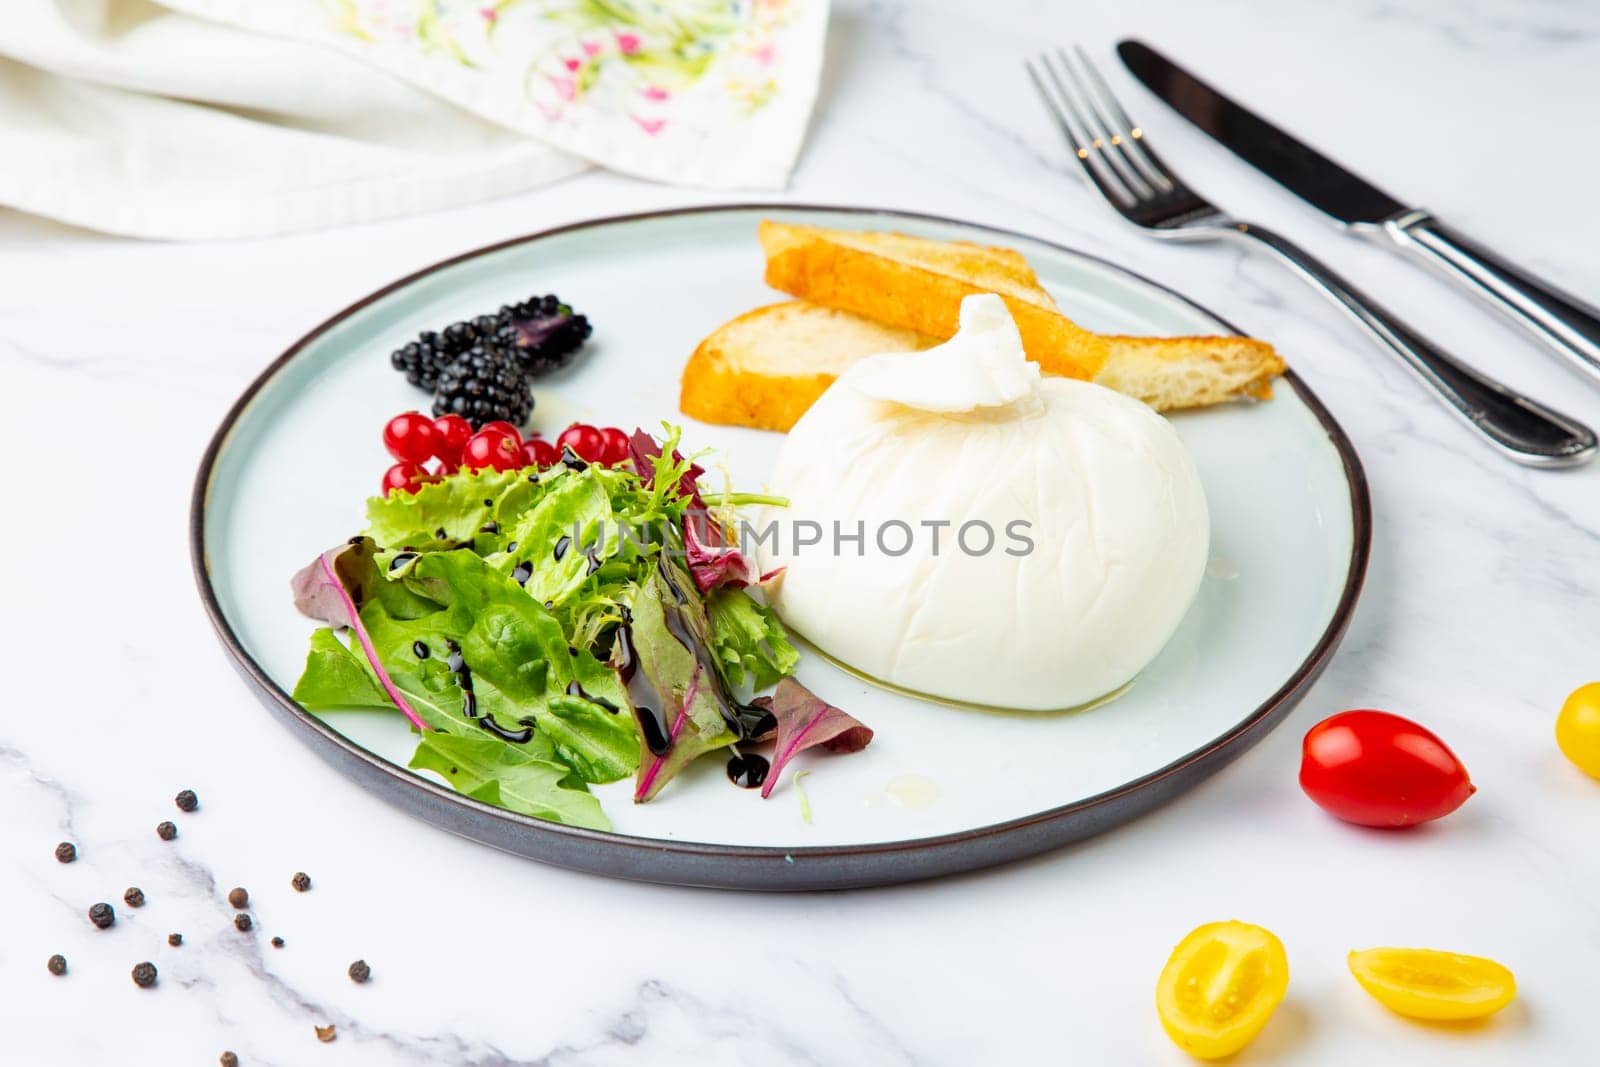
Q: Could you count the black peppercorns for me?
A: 14